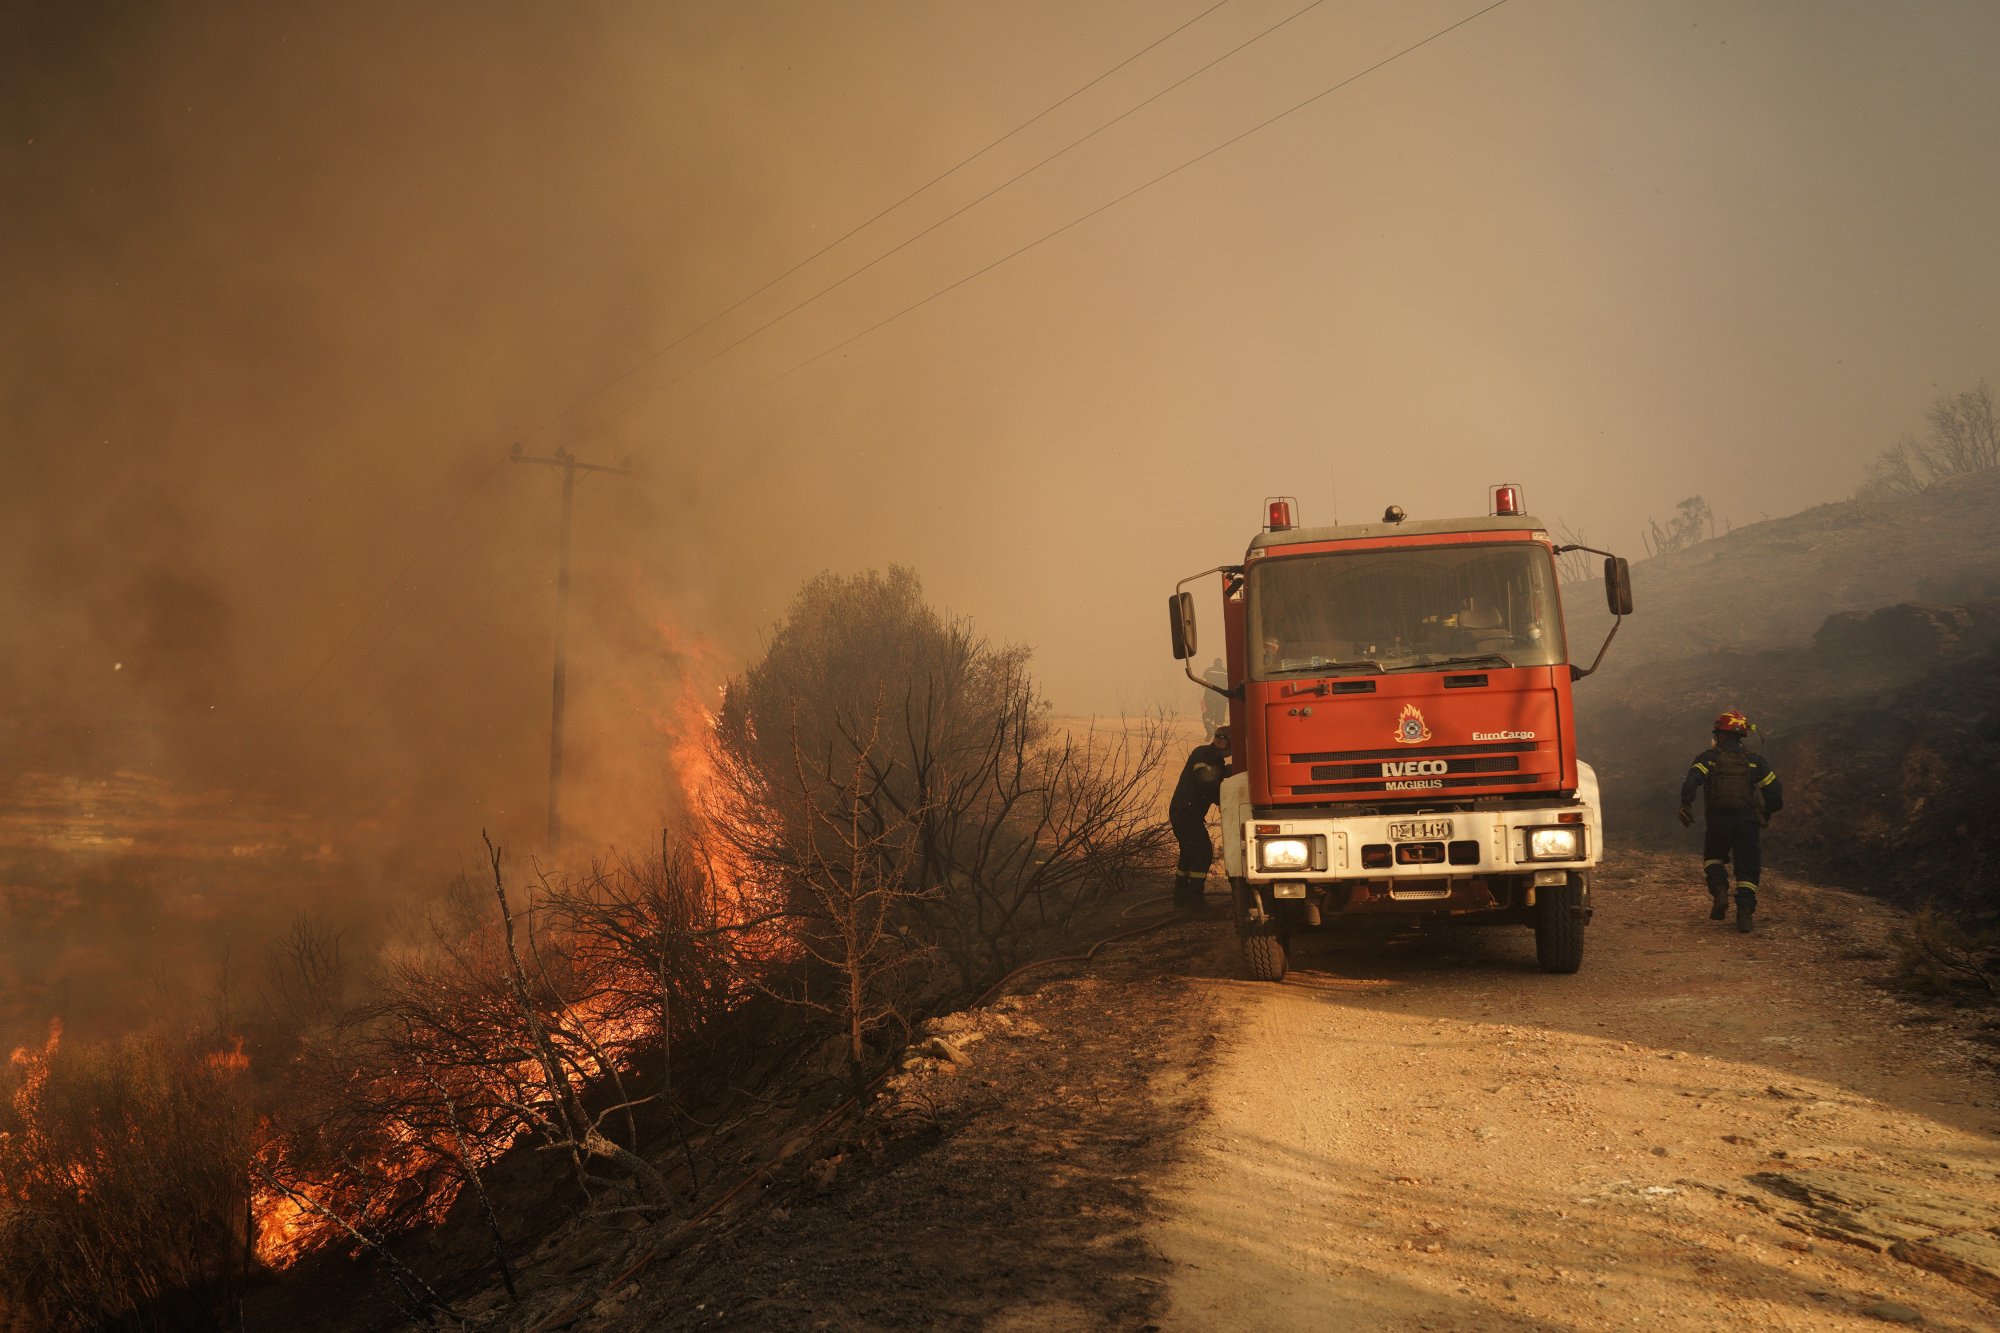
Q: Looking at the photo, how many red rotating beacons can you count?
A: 2